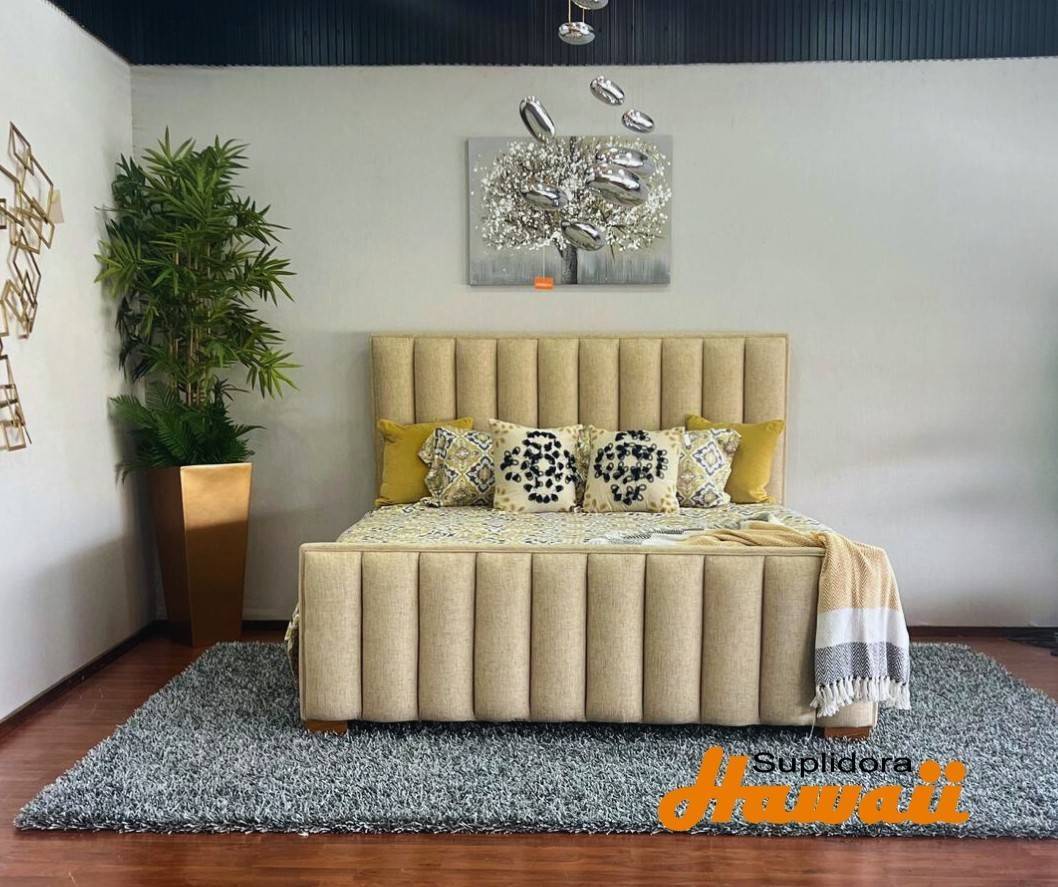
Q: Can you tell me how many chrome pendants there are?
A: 9